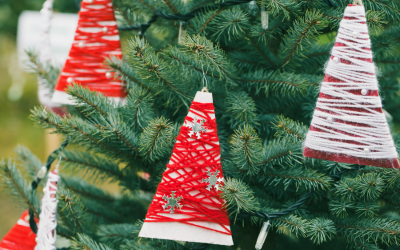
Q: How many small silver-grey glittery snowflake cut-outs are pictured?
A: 3